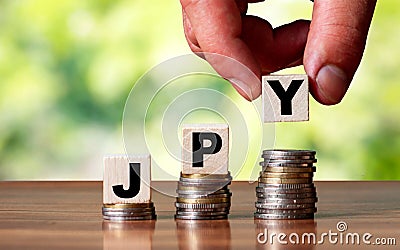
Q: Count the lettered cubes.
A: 3